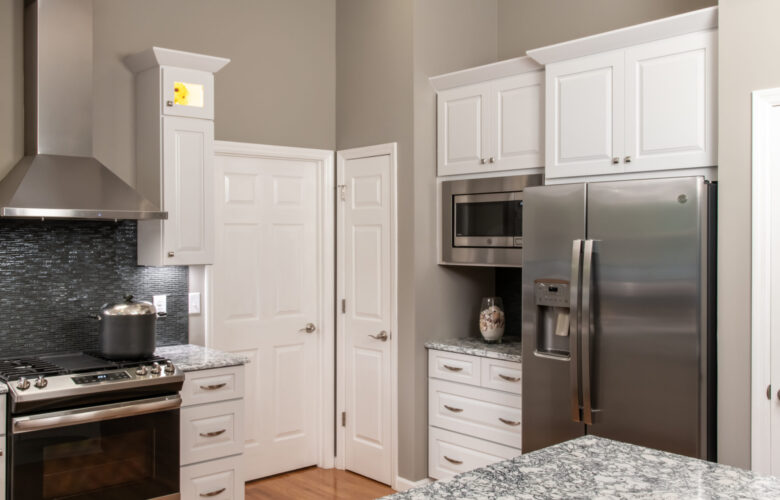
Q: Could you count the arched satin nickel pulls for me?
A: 8